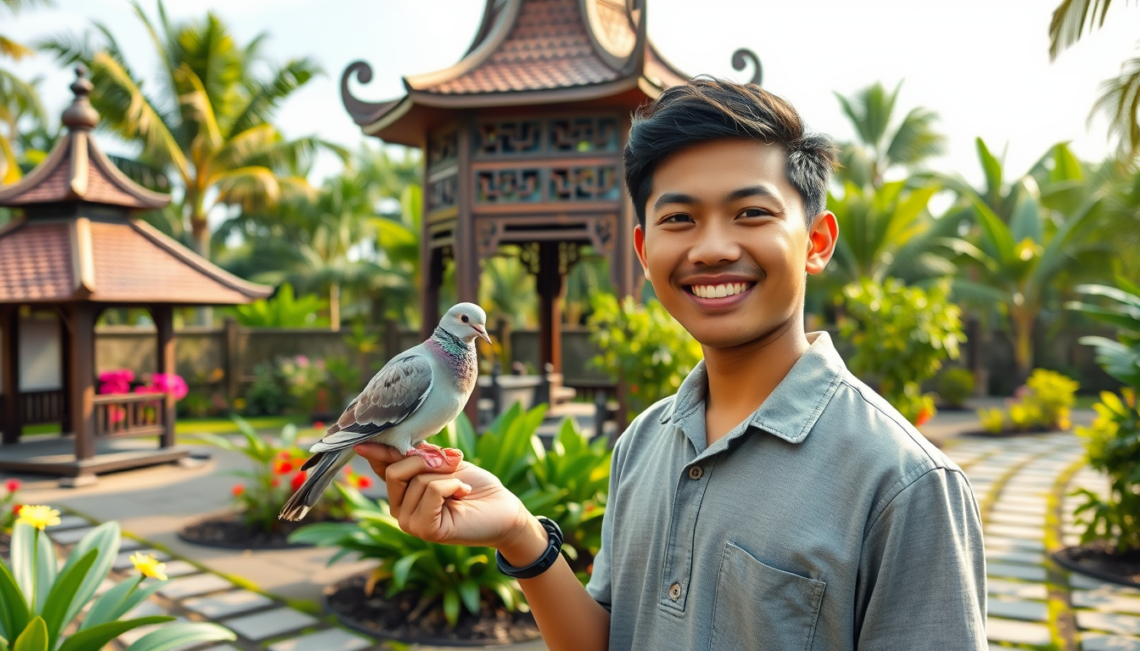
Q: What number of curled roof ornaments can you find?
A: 2